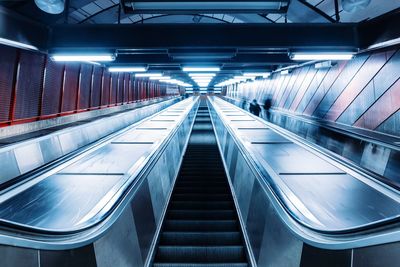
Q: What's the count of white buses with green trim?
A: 0